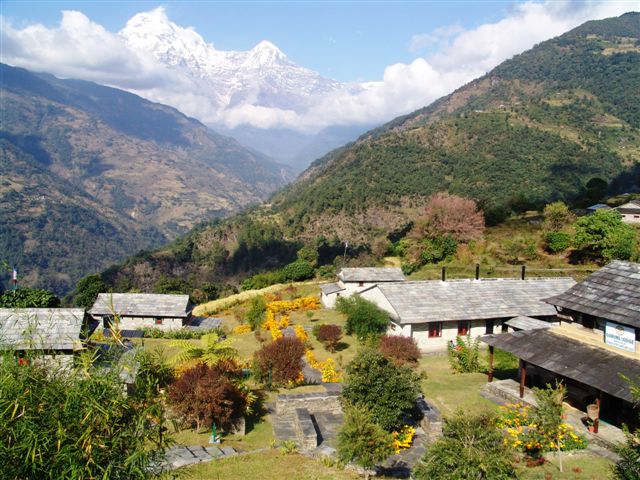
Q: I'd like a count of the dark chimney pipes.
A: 3